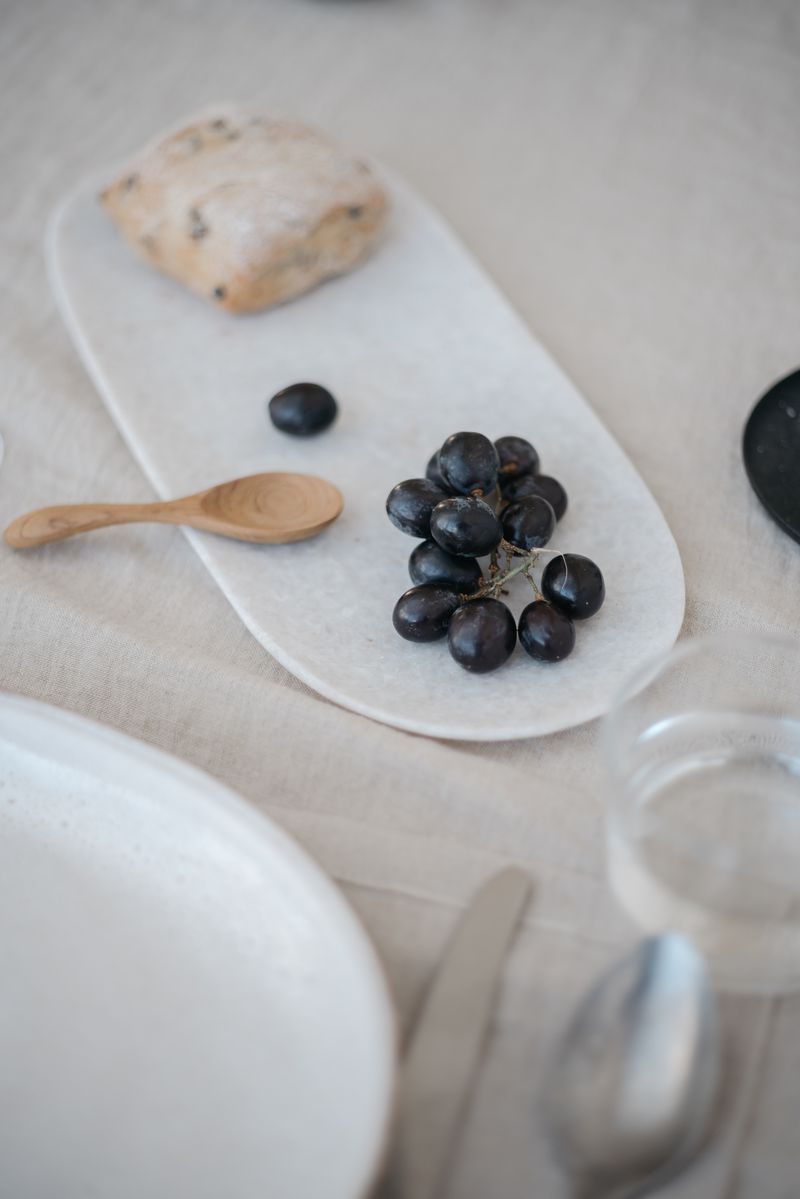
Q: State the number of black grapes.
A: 13